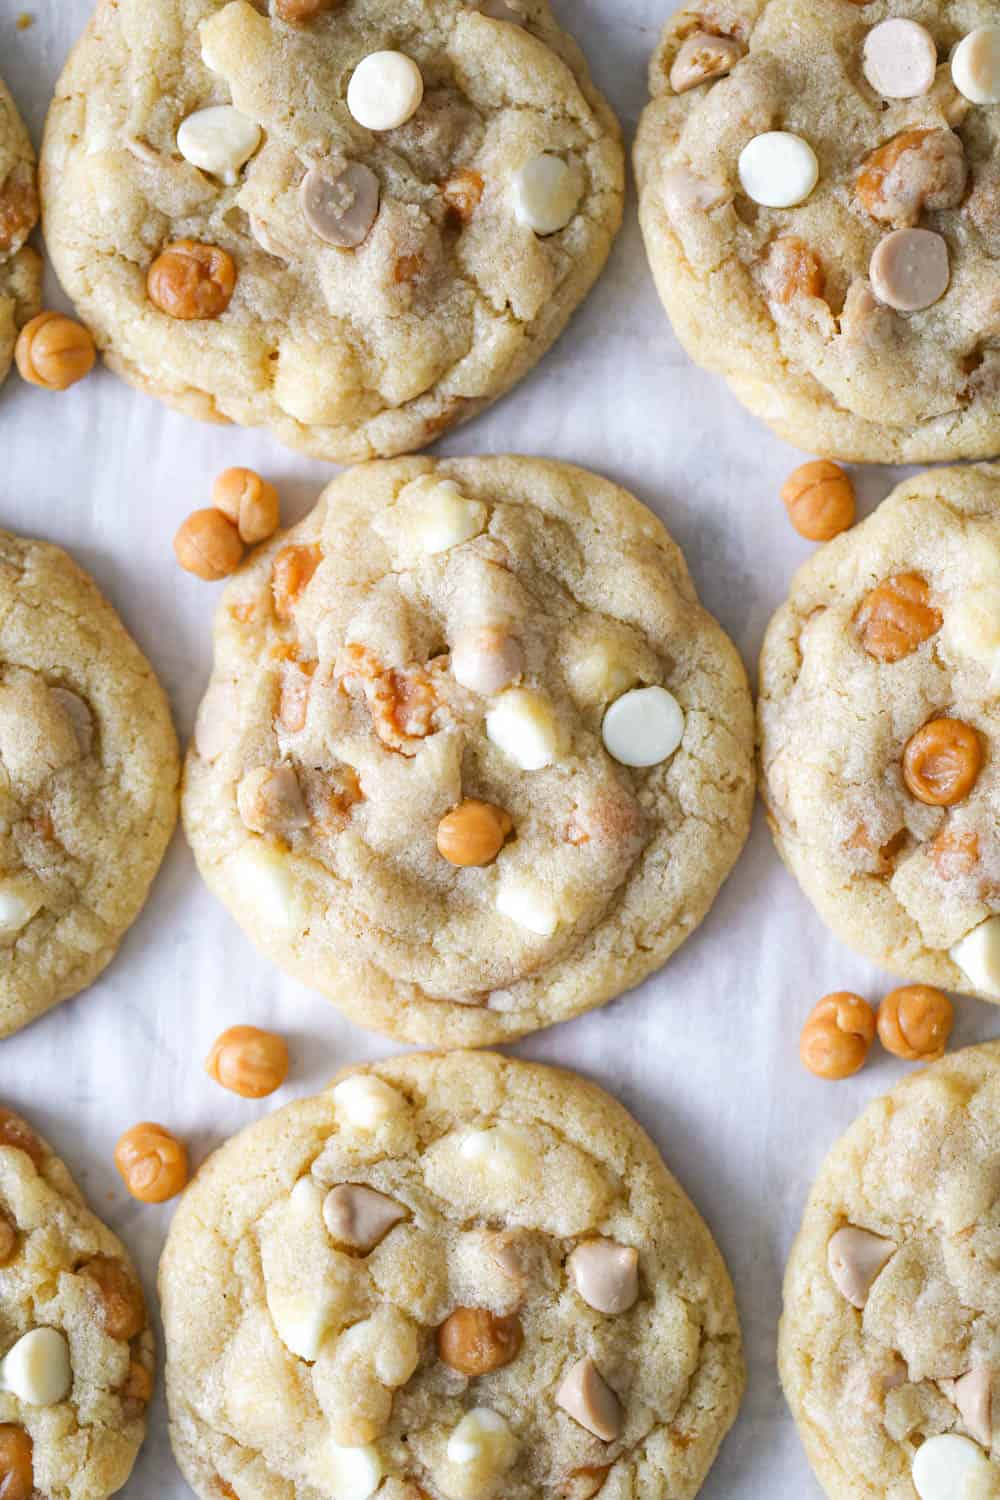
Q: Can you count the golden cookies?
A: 9